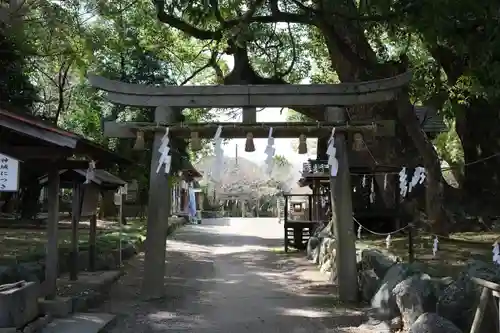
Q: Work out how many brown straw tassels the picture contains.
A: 5